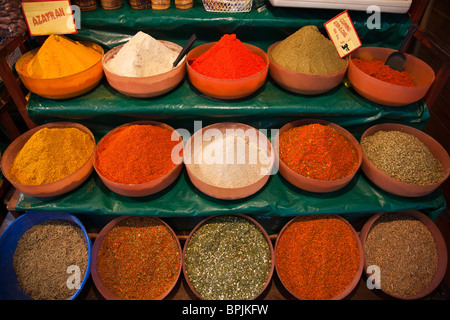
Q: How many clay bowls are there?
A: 14